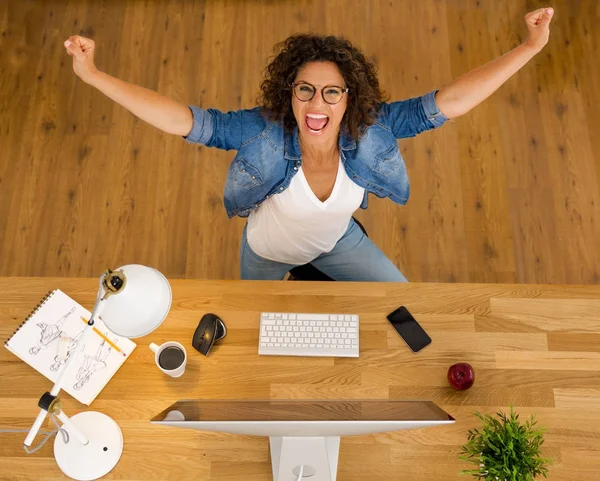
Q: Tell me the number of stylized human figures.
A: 3